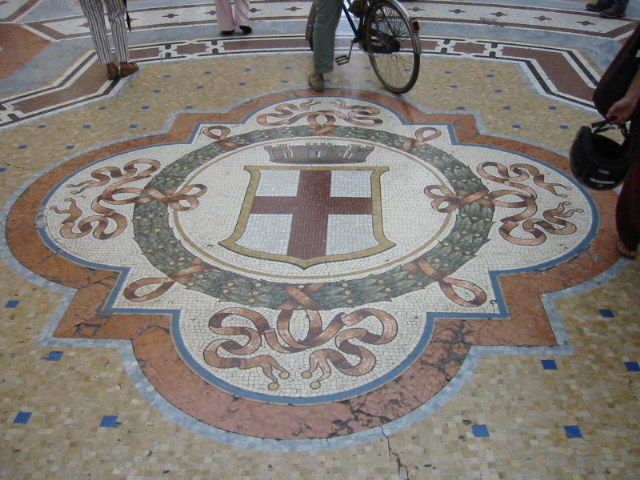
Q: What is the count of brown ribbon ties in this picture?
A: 8